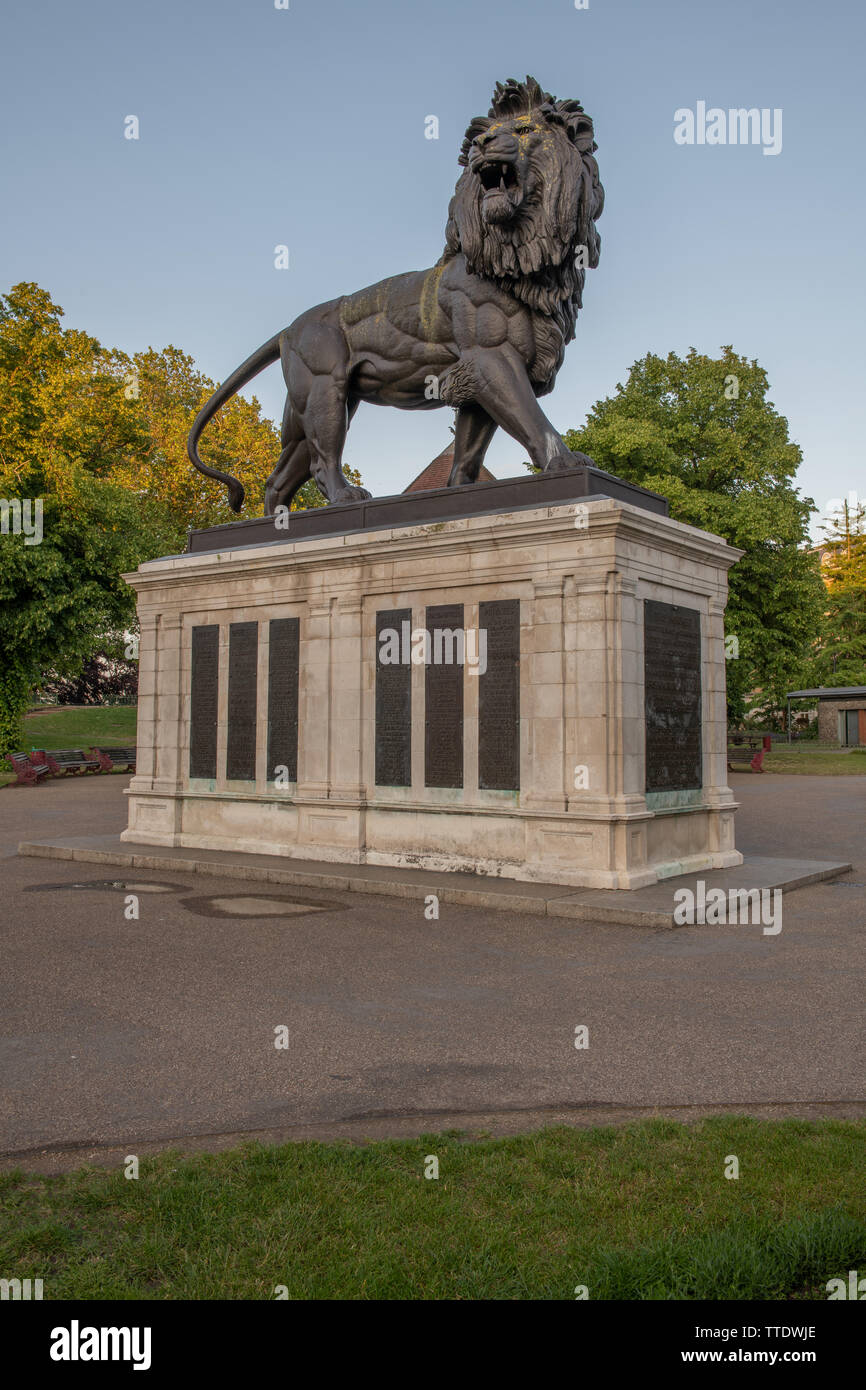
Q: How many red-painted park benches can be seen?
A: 4